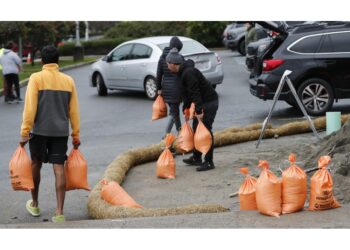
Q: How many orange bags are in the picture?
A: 11